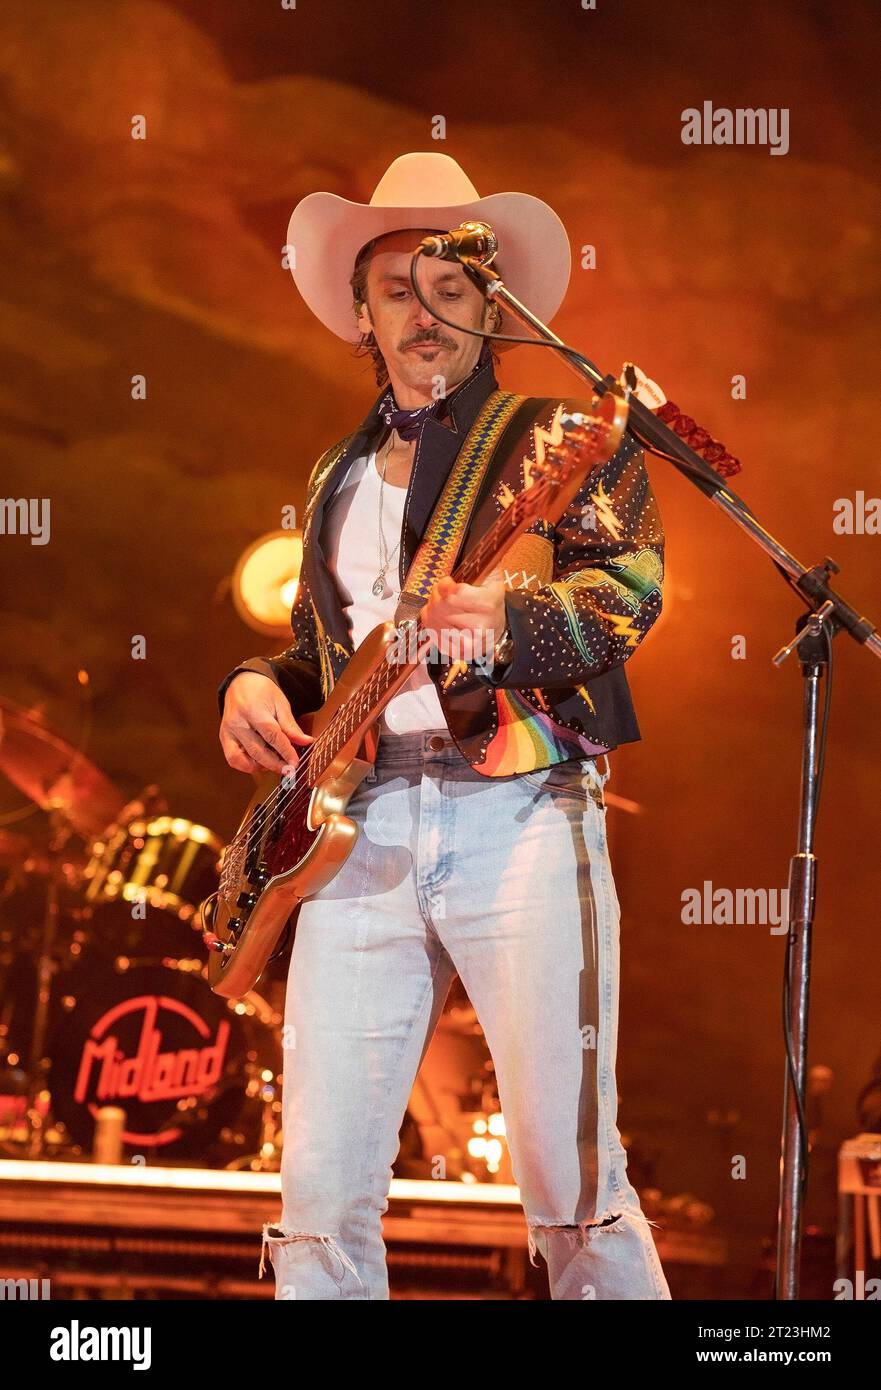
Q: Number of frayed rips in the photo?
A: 2